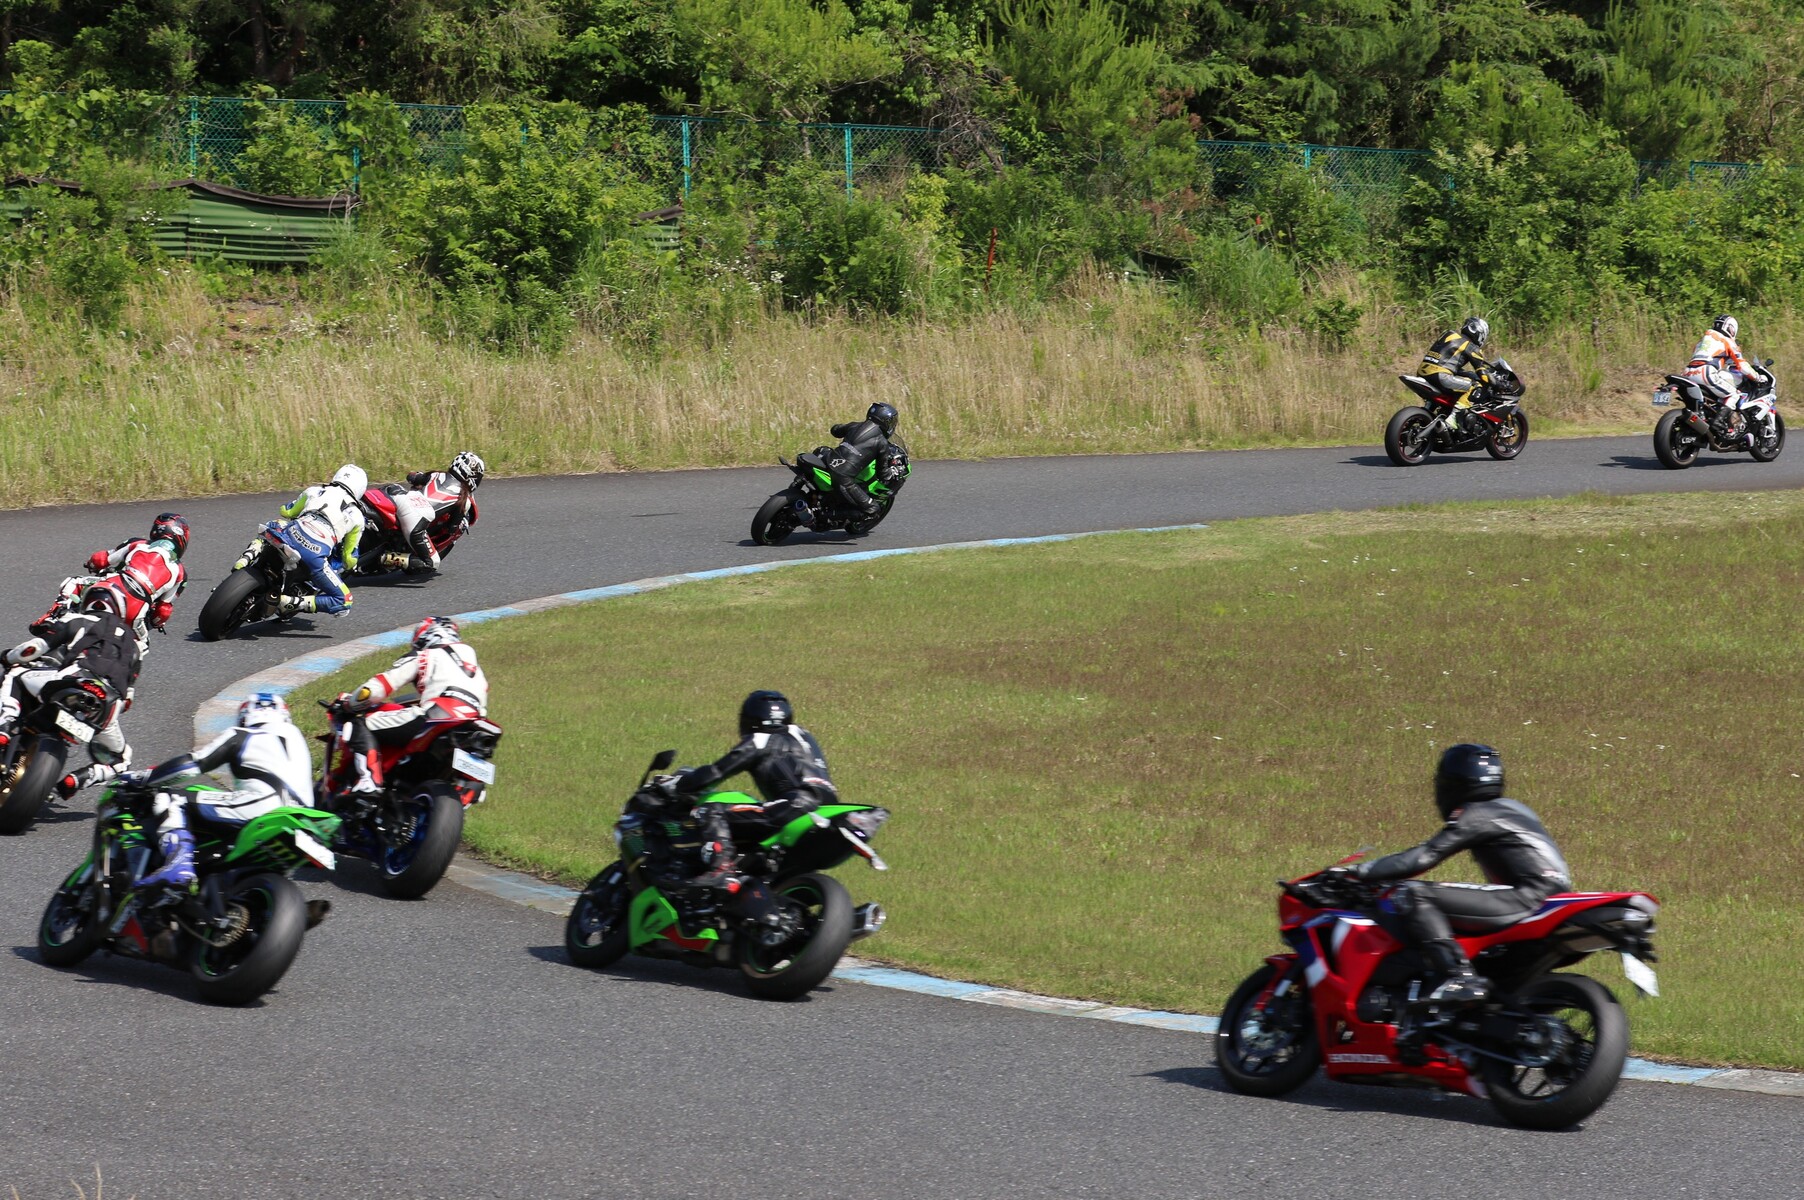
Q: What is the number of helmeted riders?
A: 11